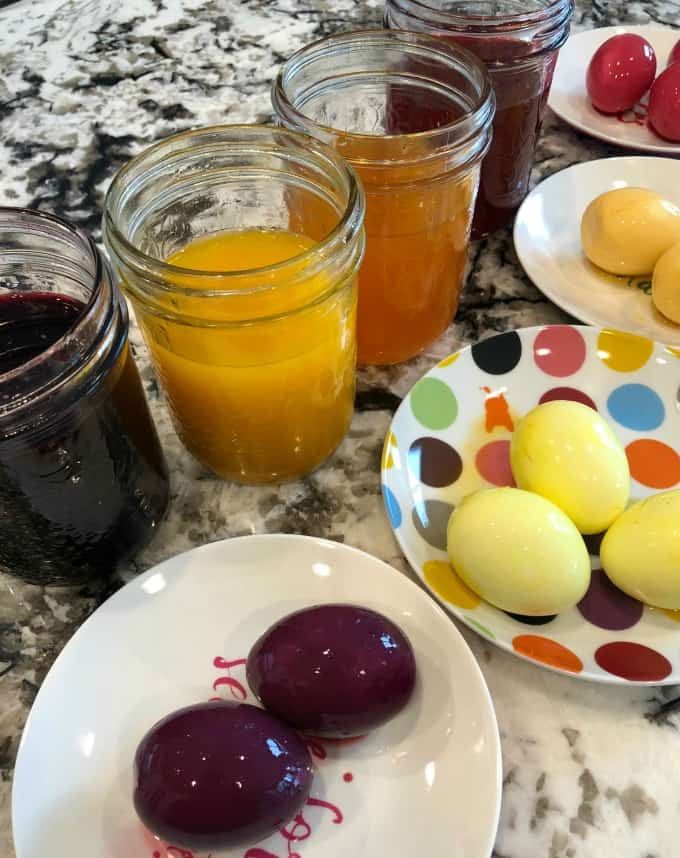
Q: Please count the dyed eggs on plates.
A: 10